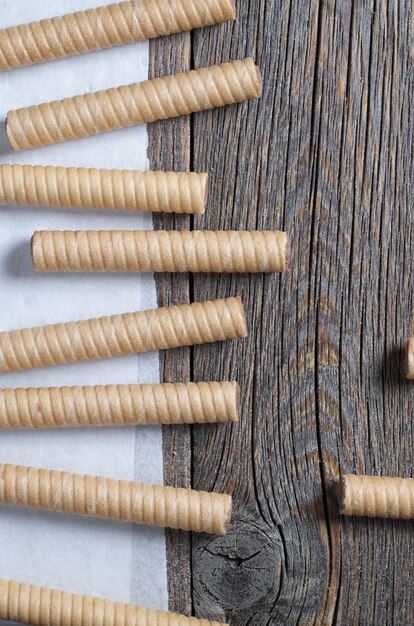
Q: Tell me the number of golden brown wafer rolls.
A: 10